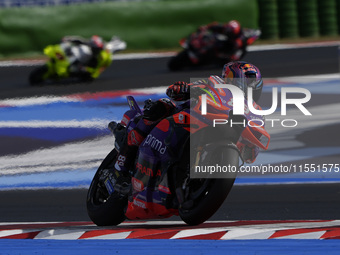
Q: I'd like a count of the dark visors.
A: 1